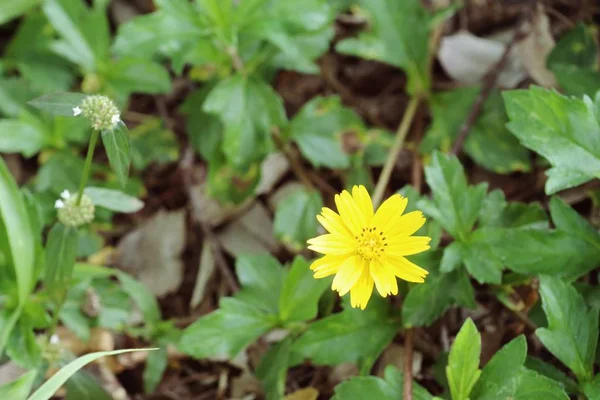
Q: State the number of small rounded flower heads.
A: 2